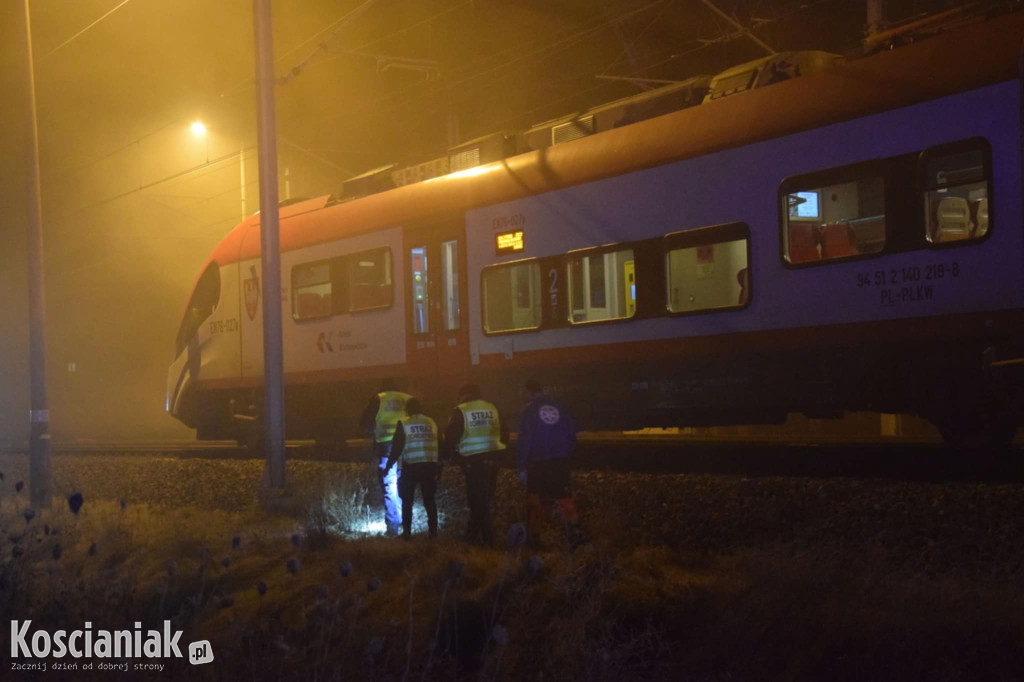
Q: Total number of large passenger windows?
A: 7